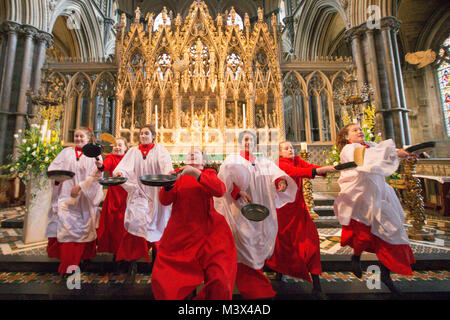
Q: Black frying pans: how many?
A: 7